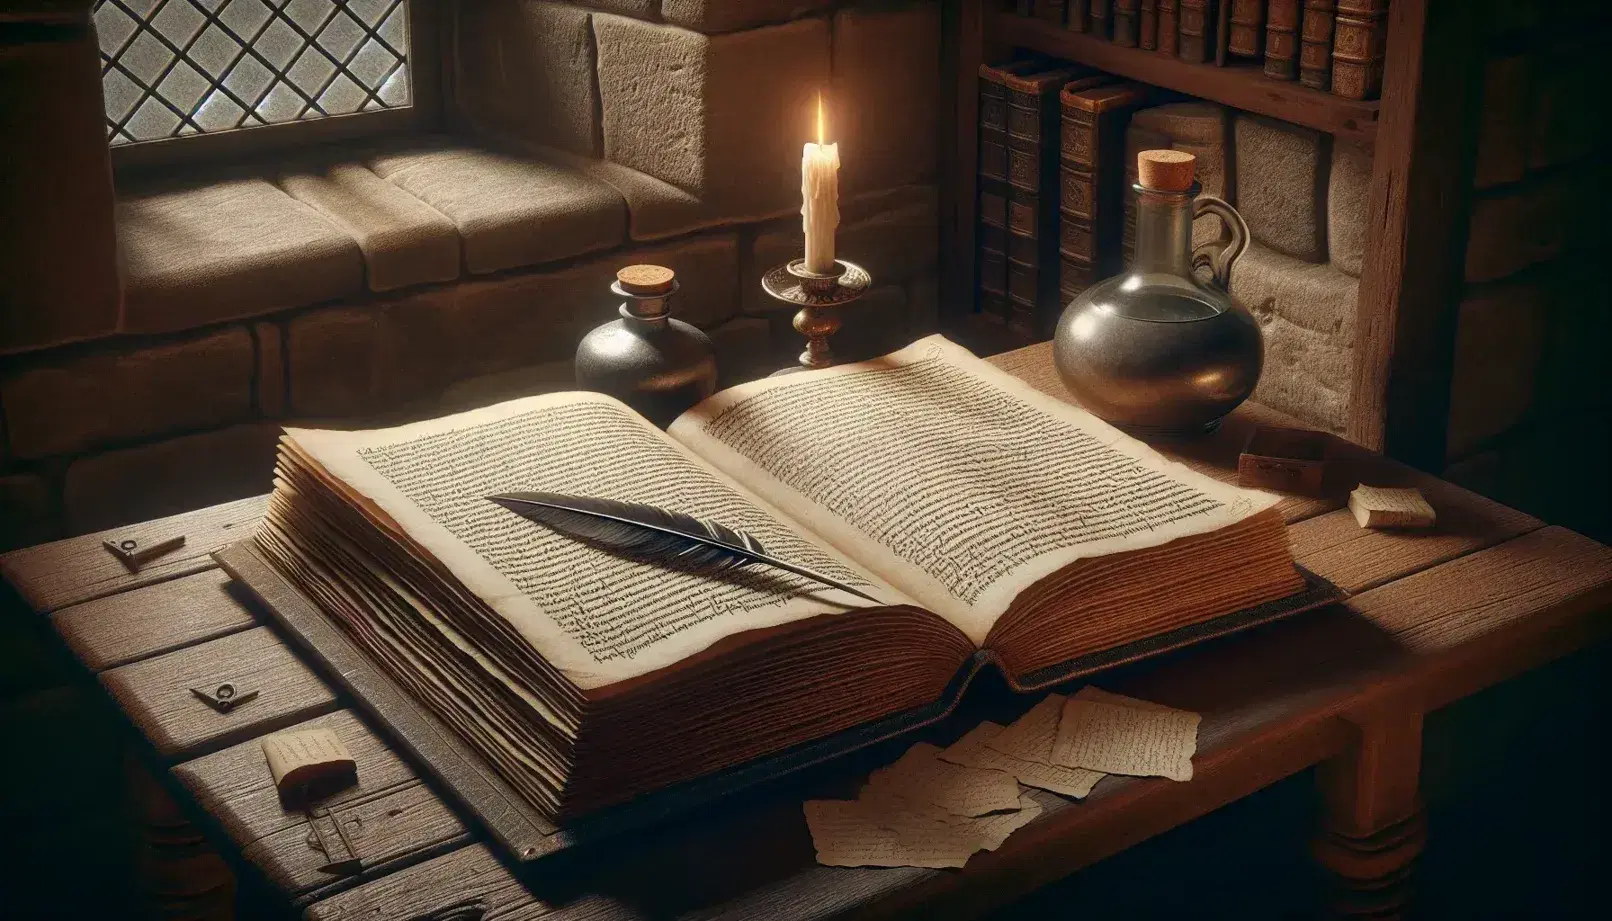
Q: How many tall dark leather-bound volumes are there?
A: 3